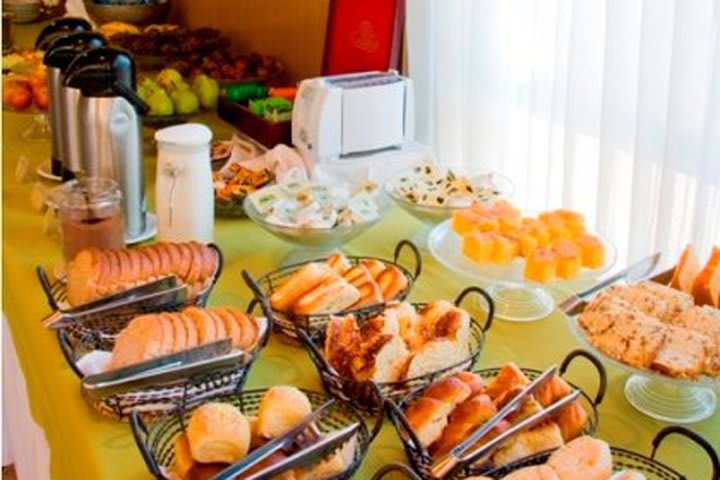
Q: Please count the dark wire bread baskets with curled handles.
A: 7